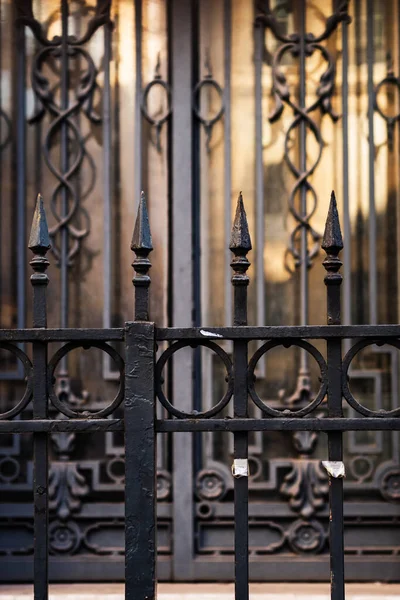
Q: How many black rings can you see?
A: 5